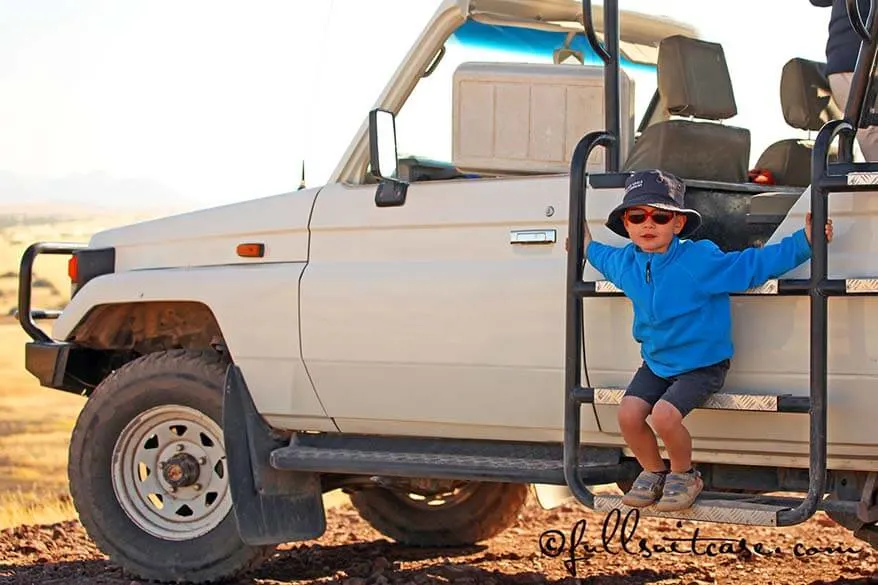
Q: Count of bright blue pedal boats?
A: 0